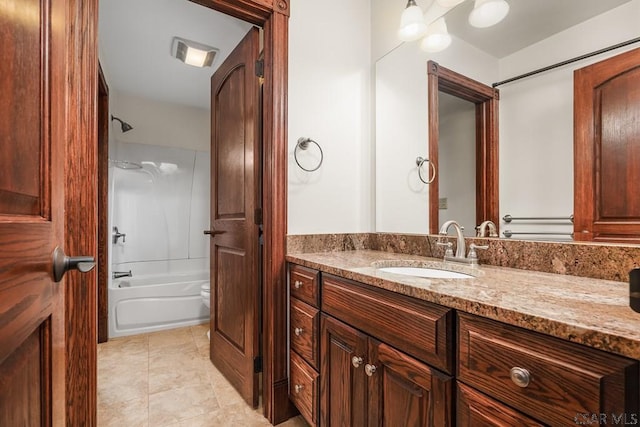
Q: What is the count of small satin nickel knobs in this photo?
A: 6